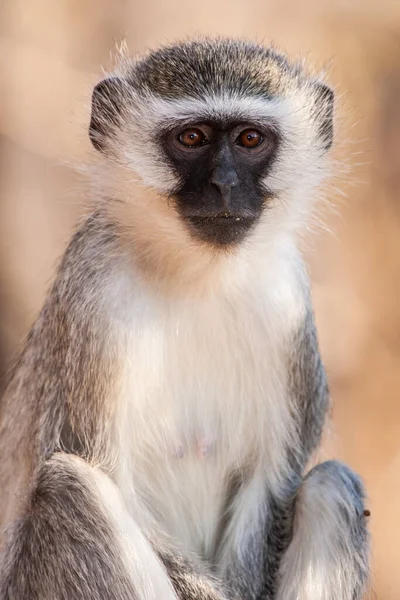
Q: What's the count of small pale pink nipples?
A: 2